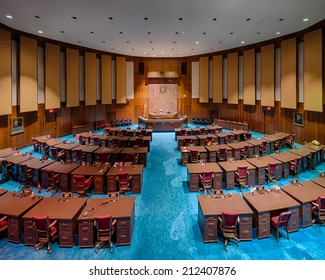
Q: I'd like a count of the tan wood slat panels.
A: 14